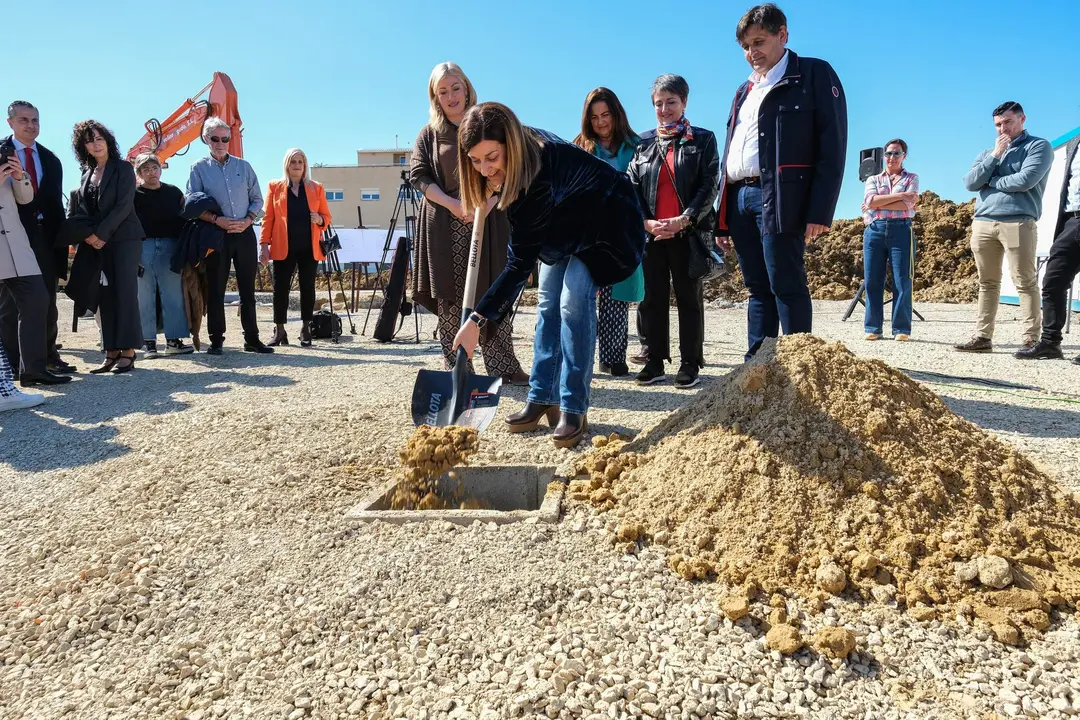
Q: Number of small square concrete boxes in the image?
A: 1